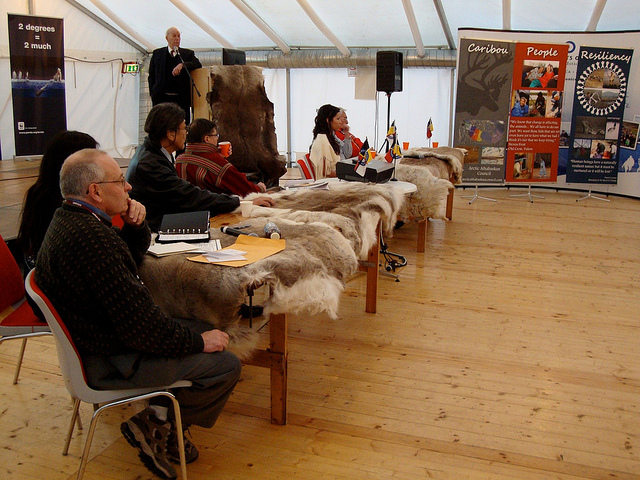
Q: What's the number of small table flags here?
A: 4